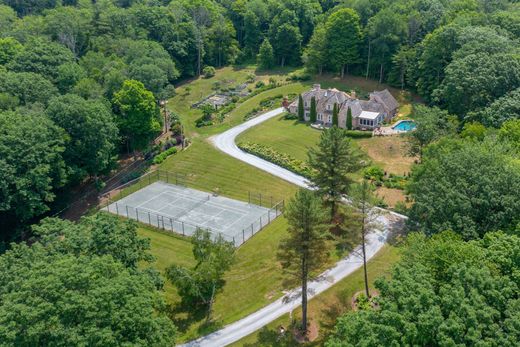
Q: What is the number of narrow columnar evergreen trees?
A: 4